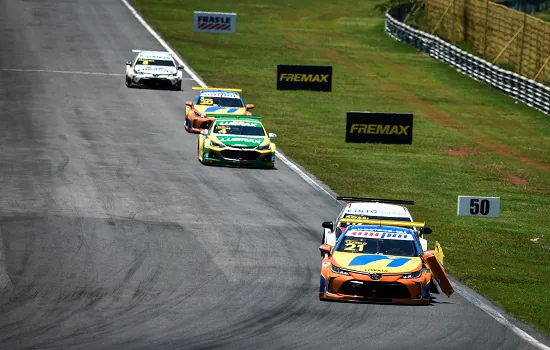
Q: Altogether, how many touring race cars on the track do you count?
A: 5